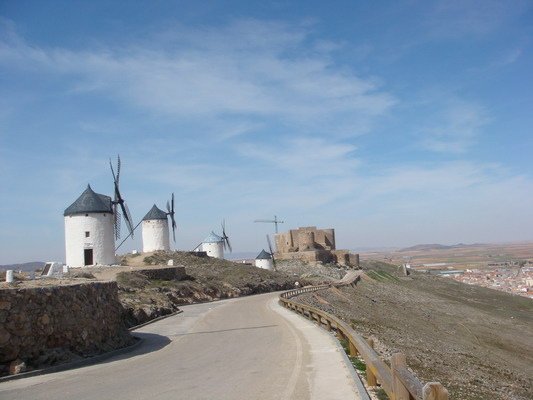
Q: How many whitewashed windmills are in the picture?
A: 4